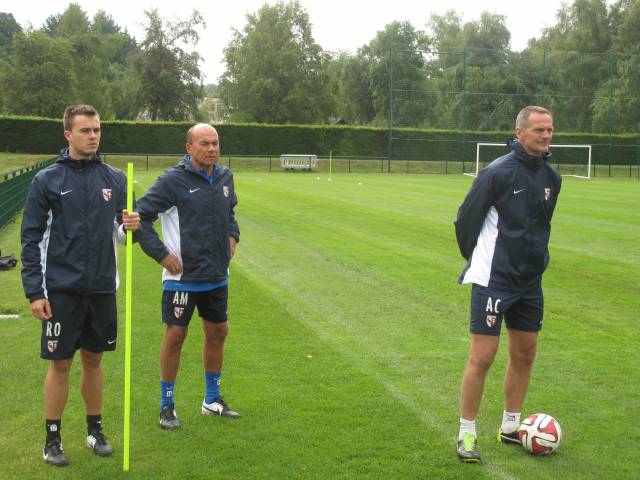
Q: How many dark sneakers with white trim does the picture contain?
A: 4